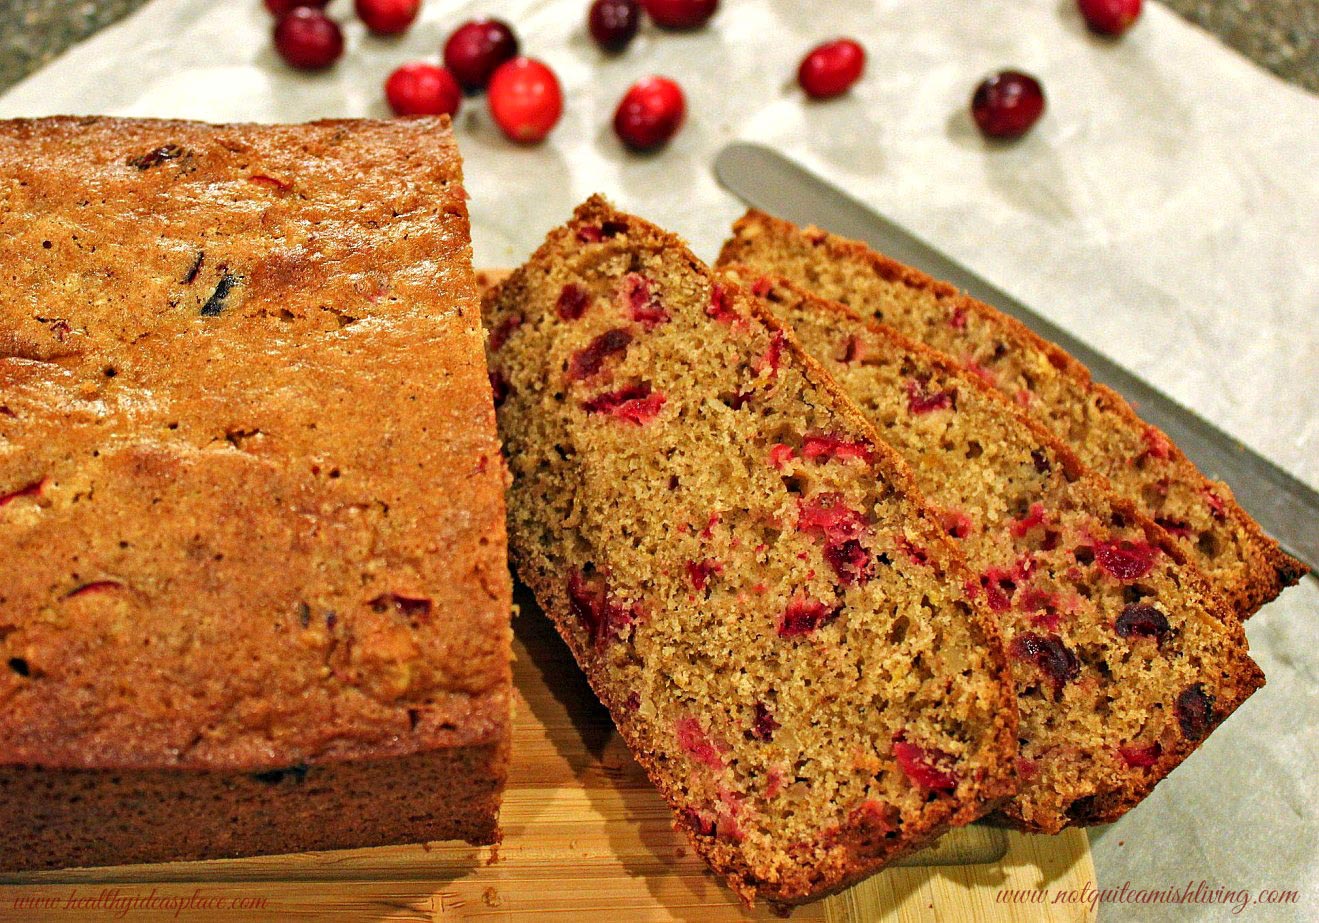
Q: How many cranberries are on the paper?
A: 12